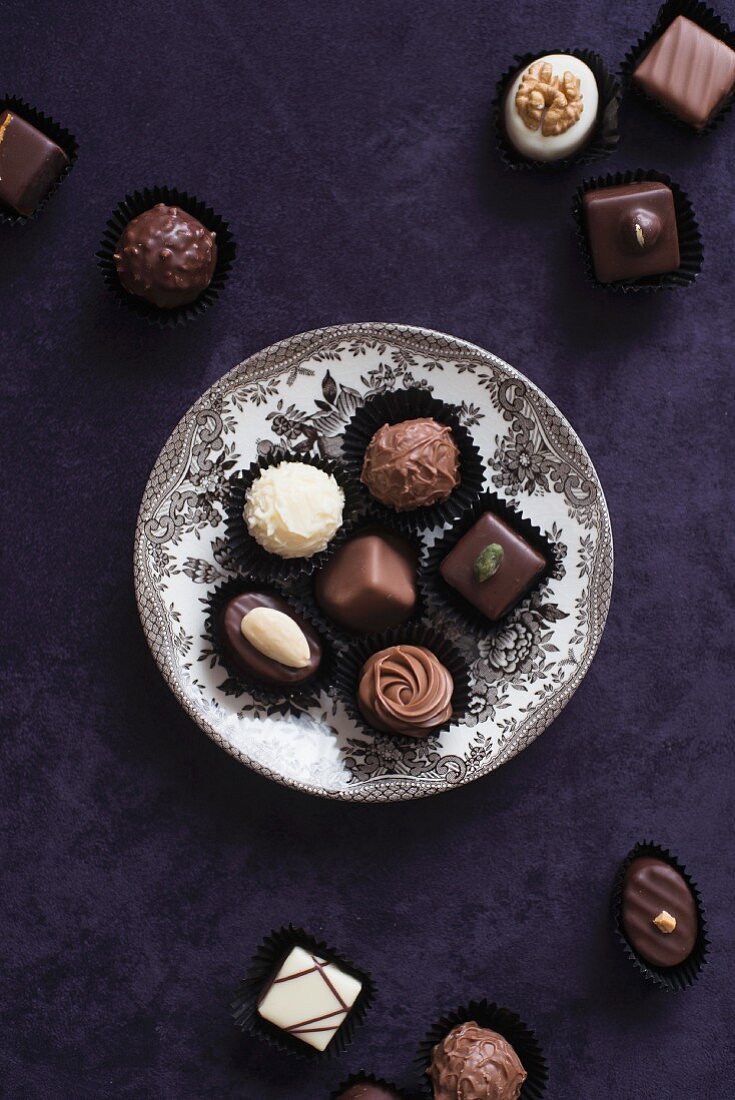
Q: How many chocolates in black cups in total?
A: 15